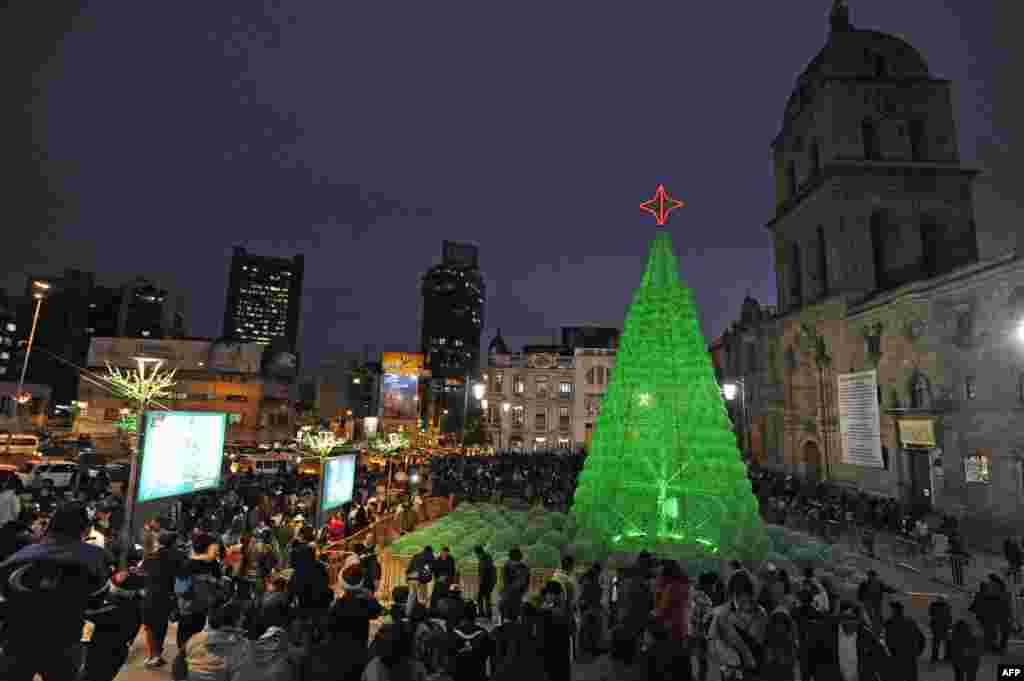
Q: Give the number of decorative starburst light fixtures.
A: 3